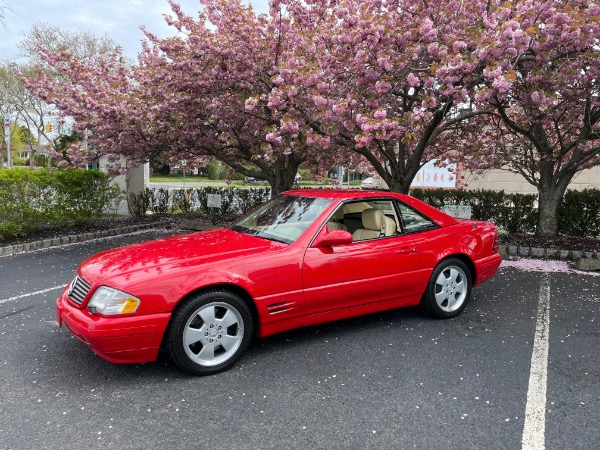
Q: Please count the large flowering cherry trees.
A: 3